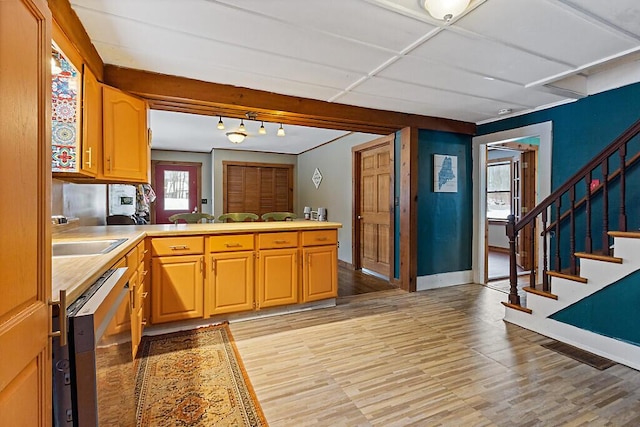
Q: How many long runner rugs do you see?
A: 1